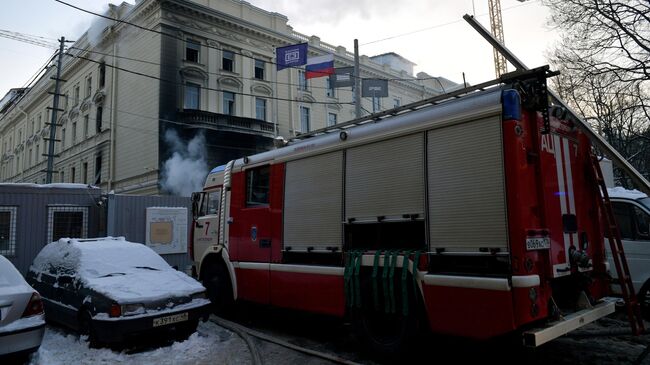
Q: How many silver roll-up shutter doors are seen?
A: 3